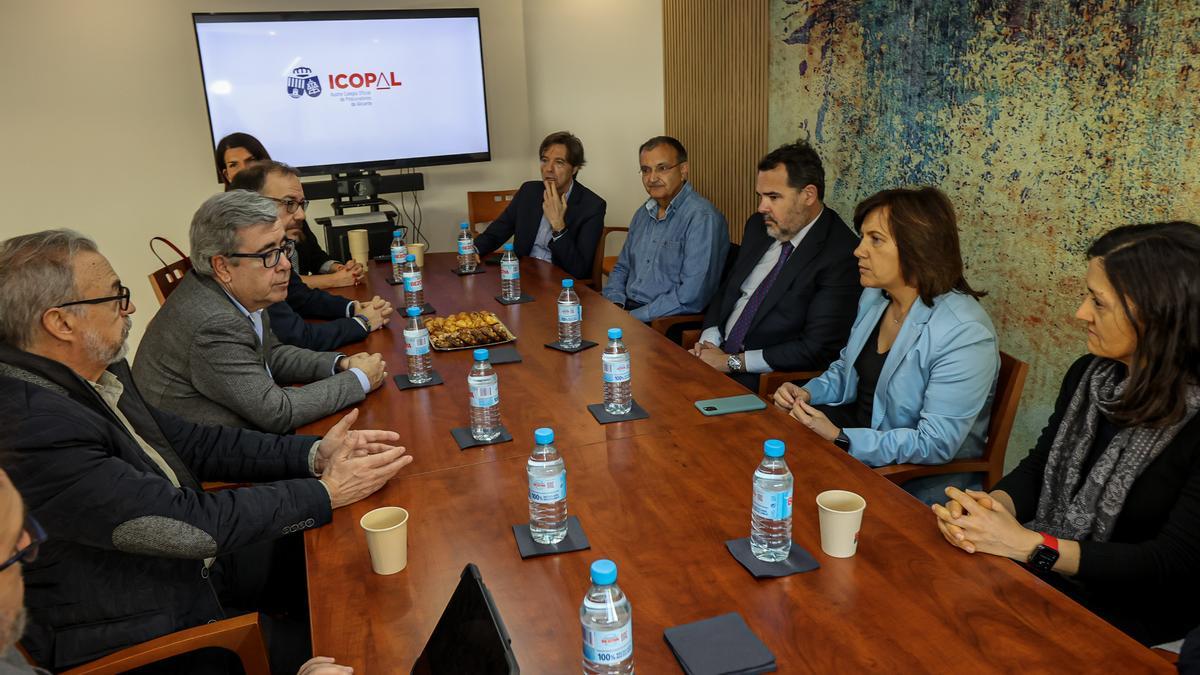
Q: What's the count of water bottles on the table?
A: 11